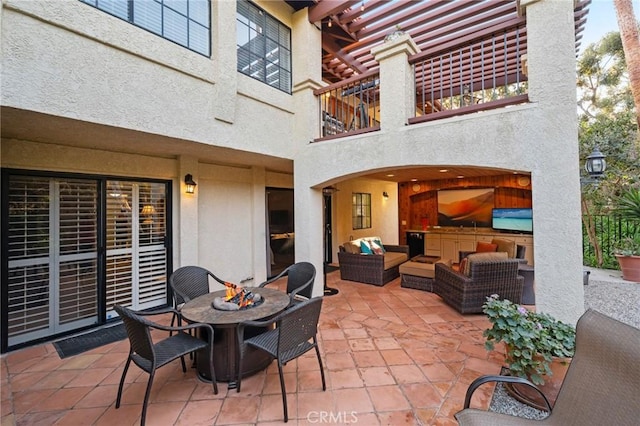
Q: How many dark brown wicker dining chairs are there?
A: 4